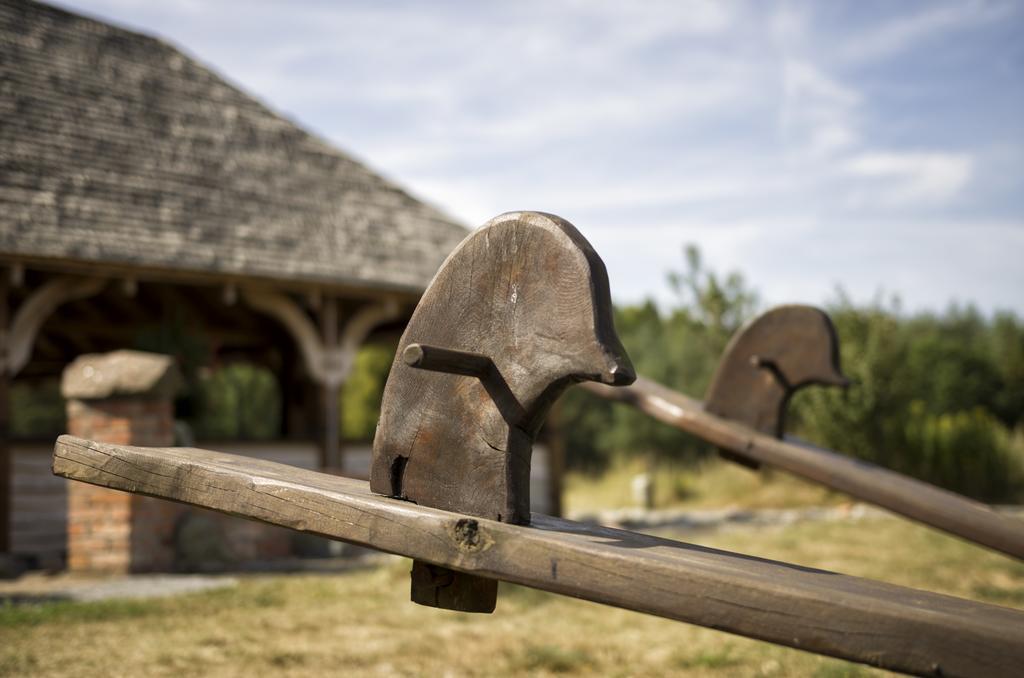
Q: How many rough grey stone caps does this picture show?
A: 1